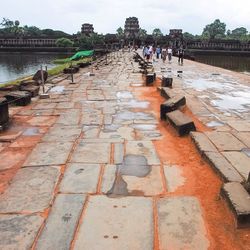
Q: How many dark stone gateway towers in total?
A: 3